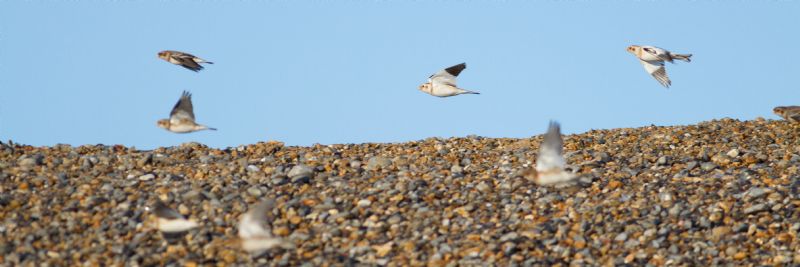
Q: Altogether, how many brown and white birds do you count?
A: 8